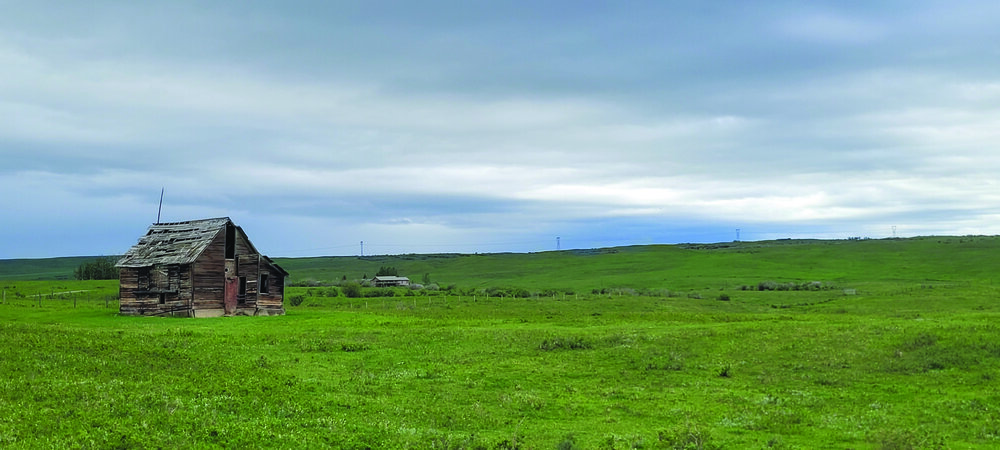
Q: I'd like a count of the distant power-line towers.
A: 4